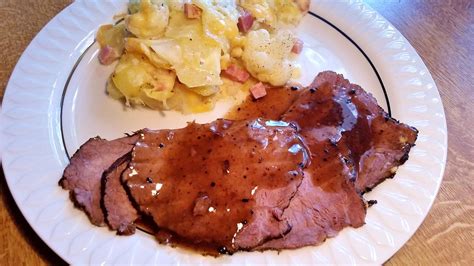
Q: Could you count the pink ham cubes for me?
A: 6